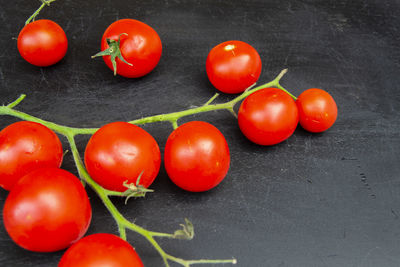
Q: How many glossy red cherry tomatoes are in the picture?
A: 10